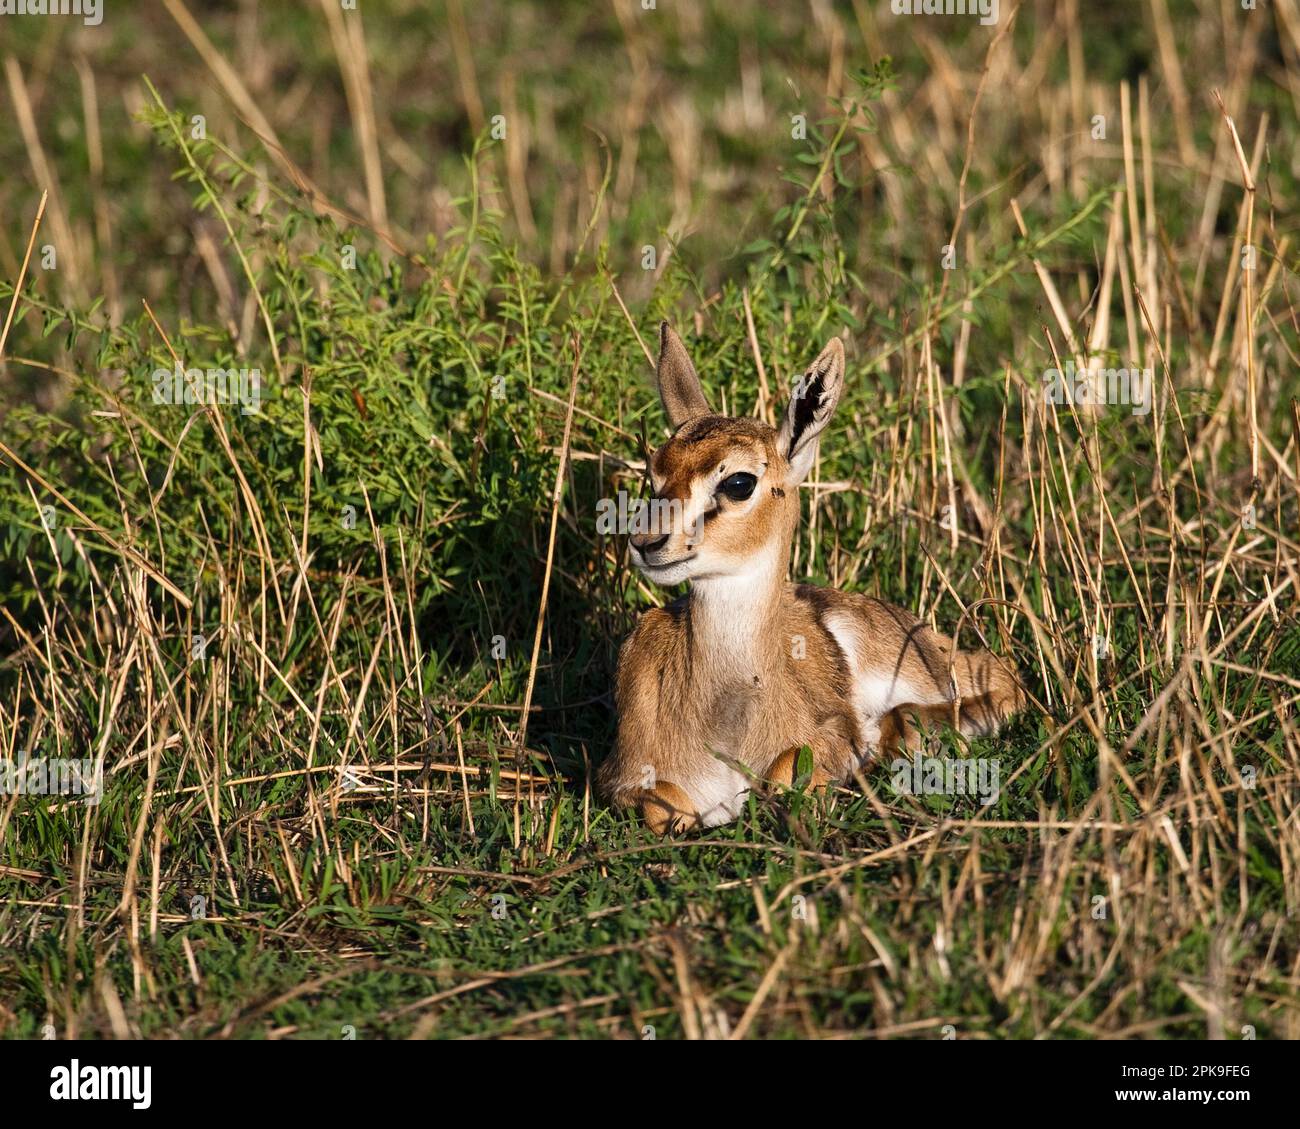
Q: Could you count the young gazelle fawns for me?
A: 1